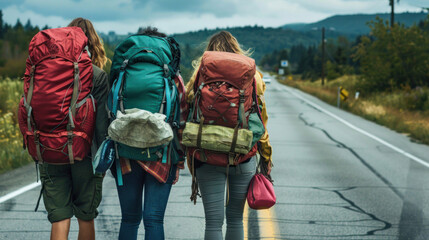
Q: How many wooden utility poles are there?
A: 2